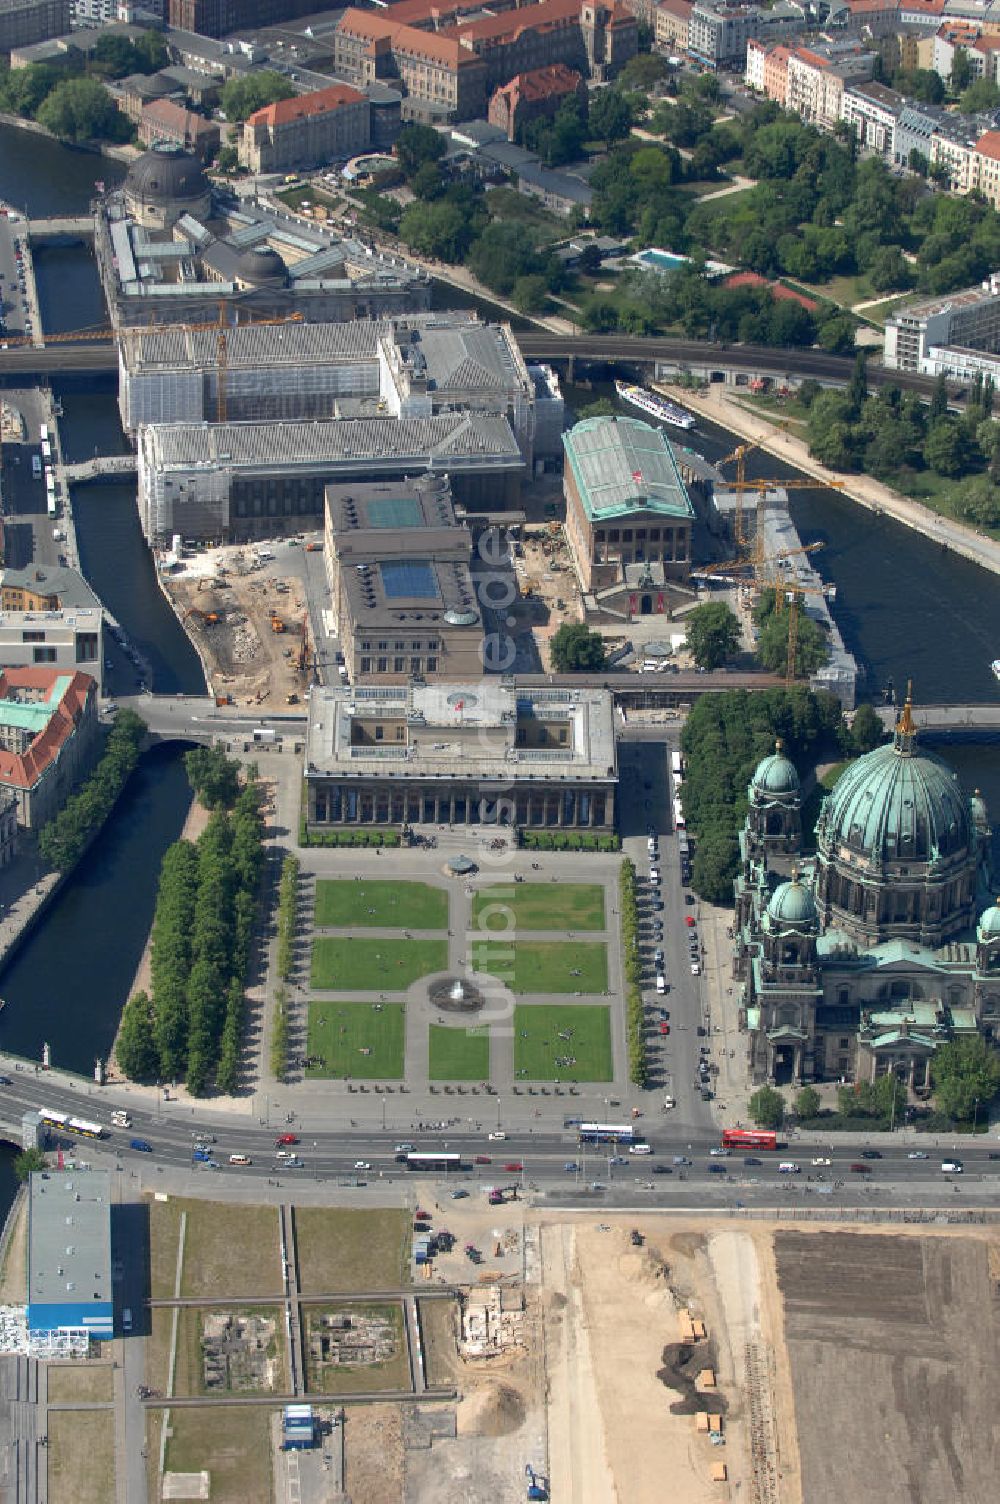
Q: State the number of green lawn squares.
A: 7